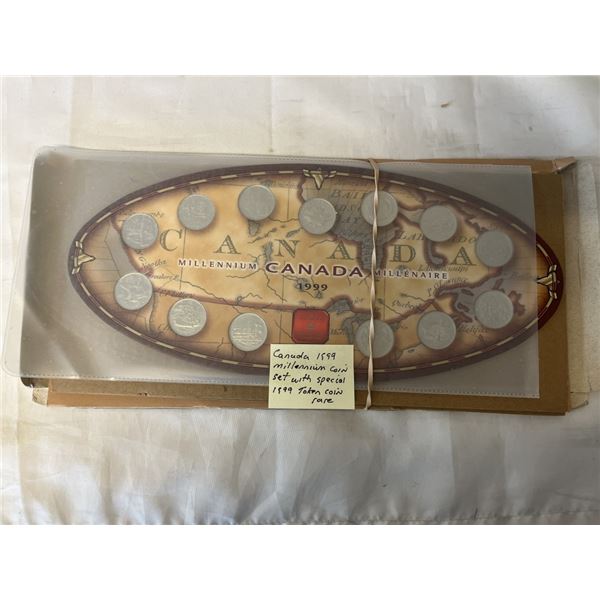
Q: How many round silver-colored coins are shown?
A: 13